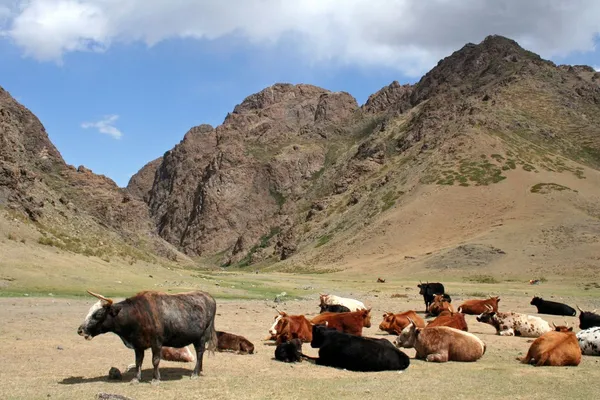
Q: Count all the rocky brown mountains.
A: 3